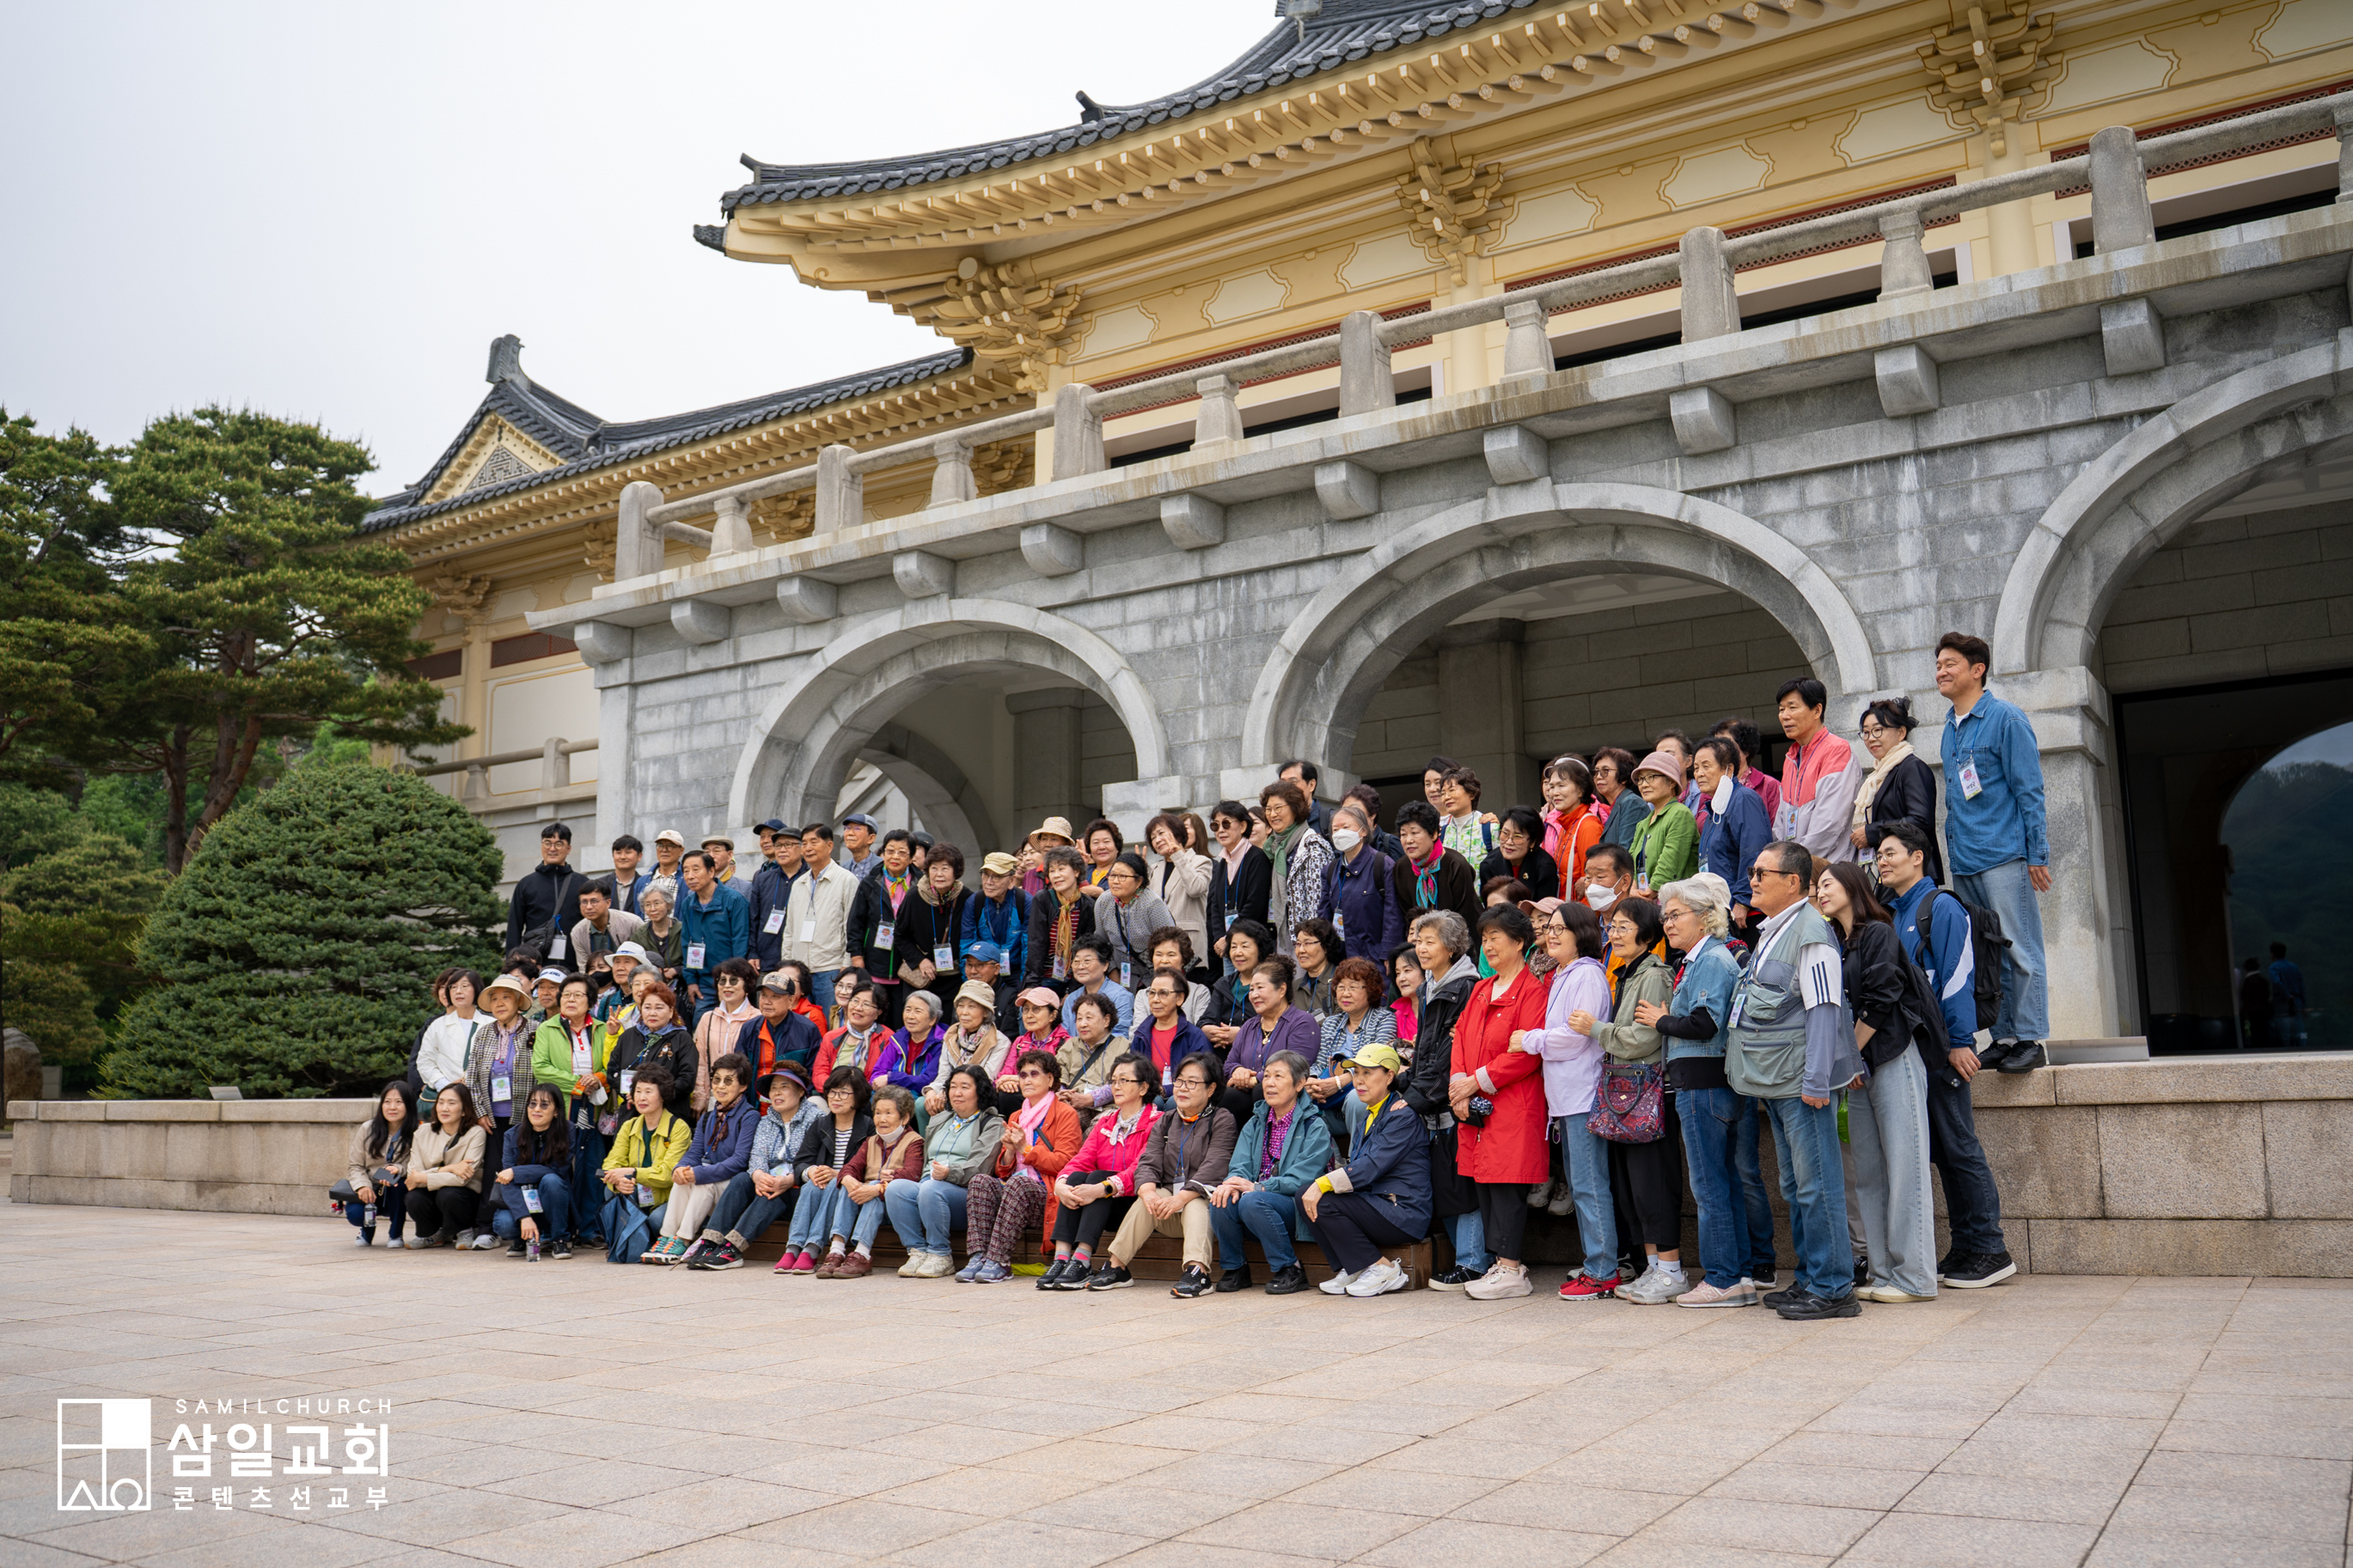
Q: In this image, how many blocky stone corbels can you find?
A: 11